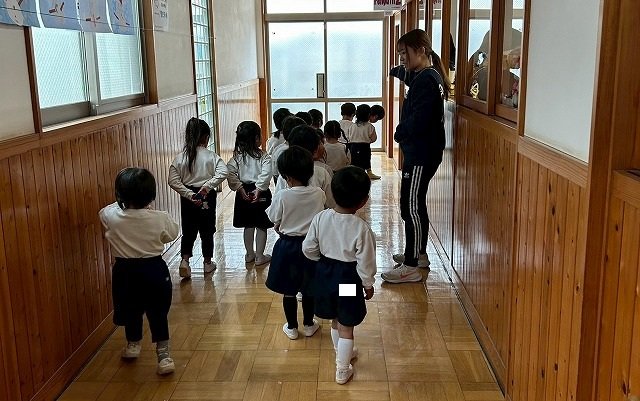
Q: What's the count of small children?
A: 15